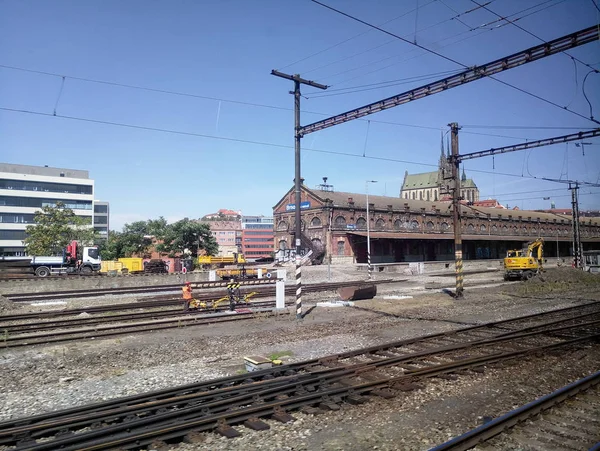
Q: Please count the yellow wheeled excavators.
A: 1